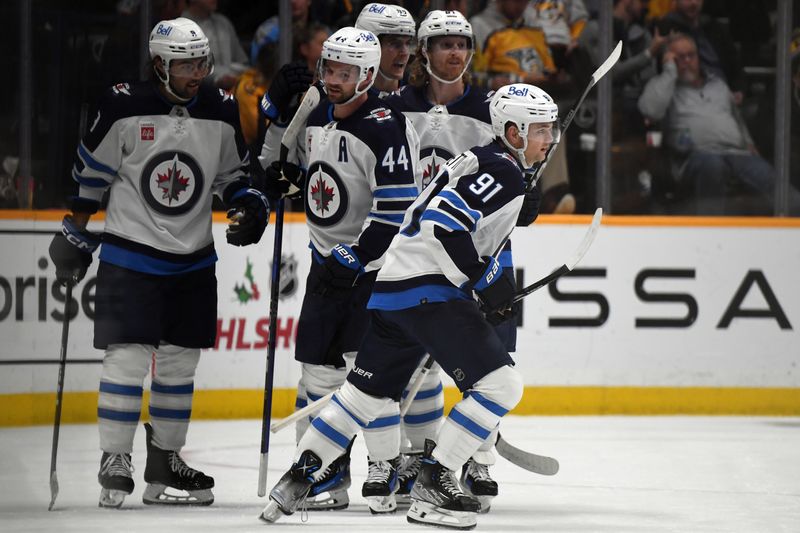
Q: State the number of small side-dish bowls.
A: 0